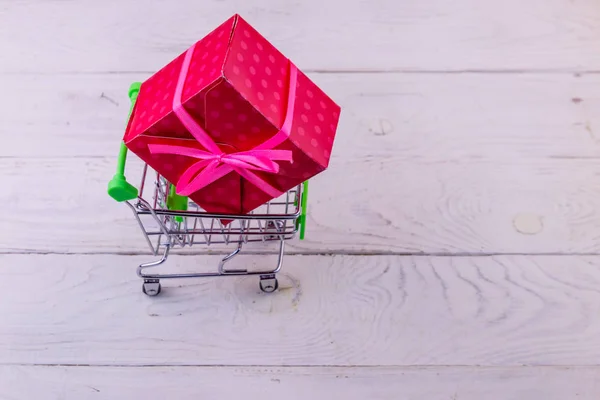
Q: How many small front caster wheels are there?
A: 2